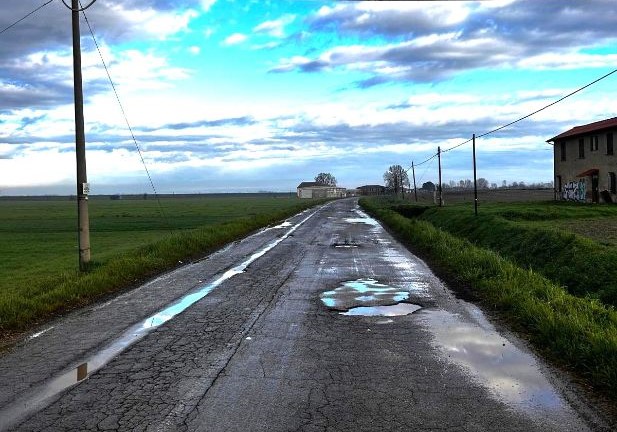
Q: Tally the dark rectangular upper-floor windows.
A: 4